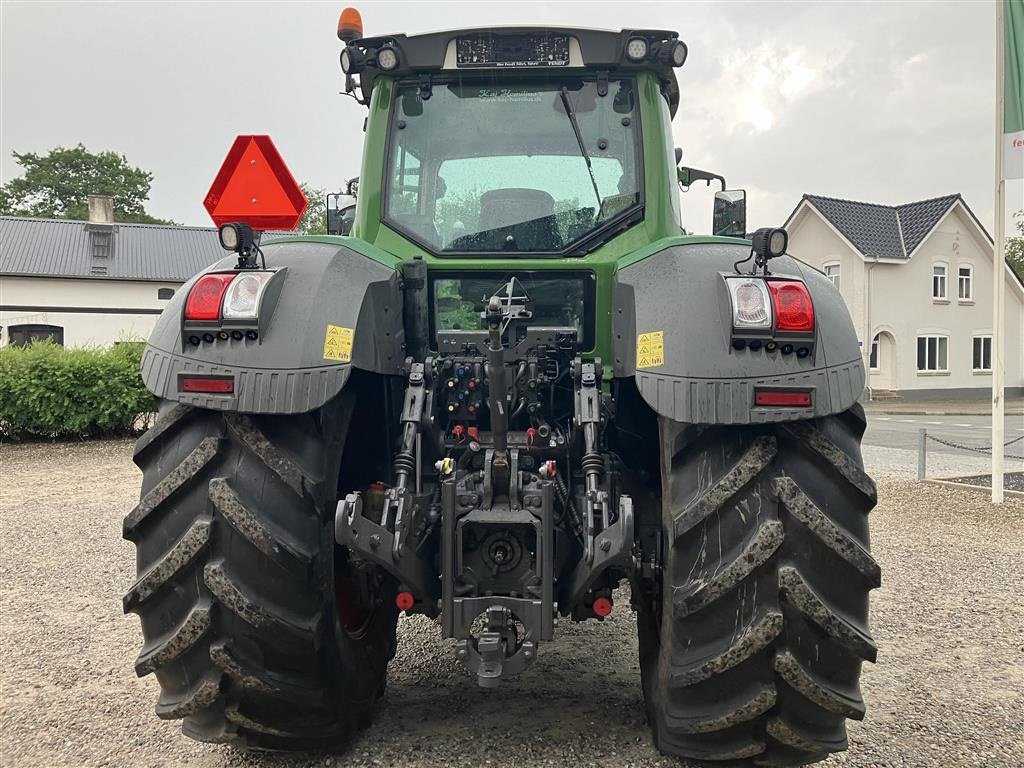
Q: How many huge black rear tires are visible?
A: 2